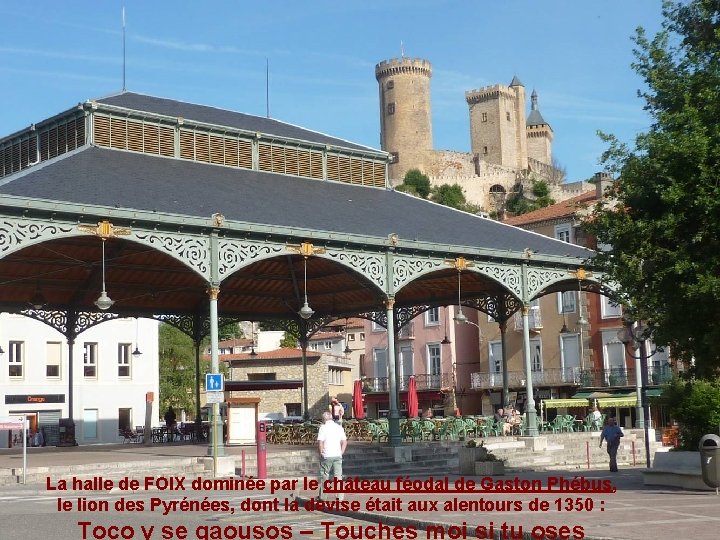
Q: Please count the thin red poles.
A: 3